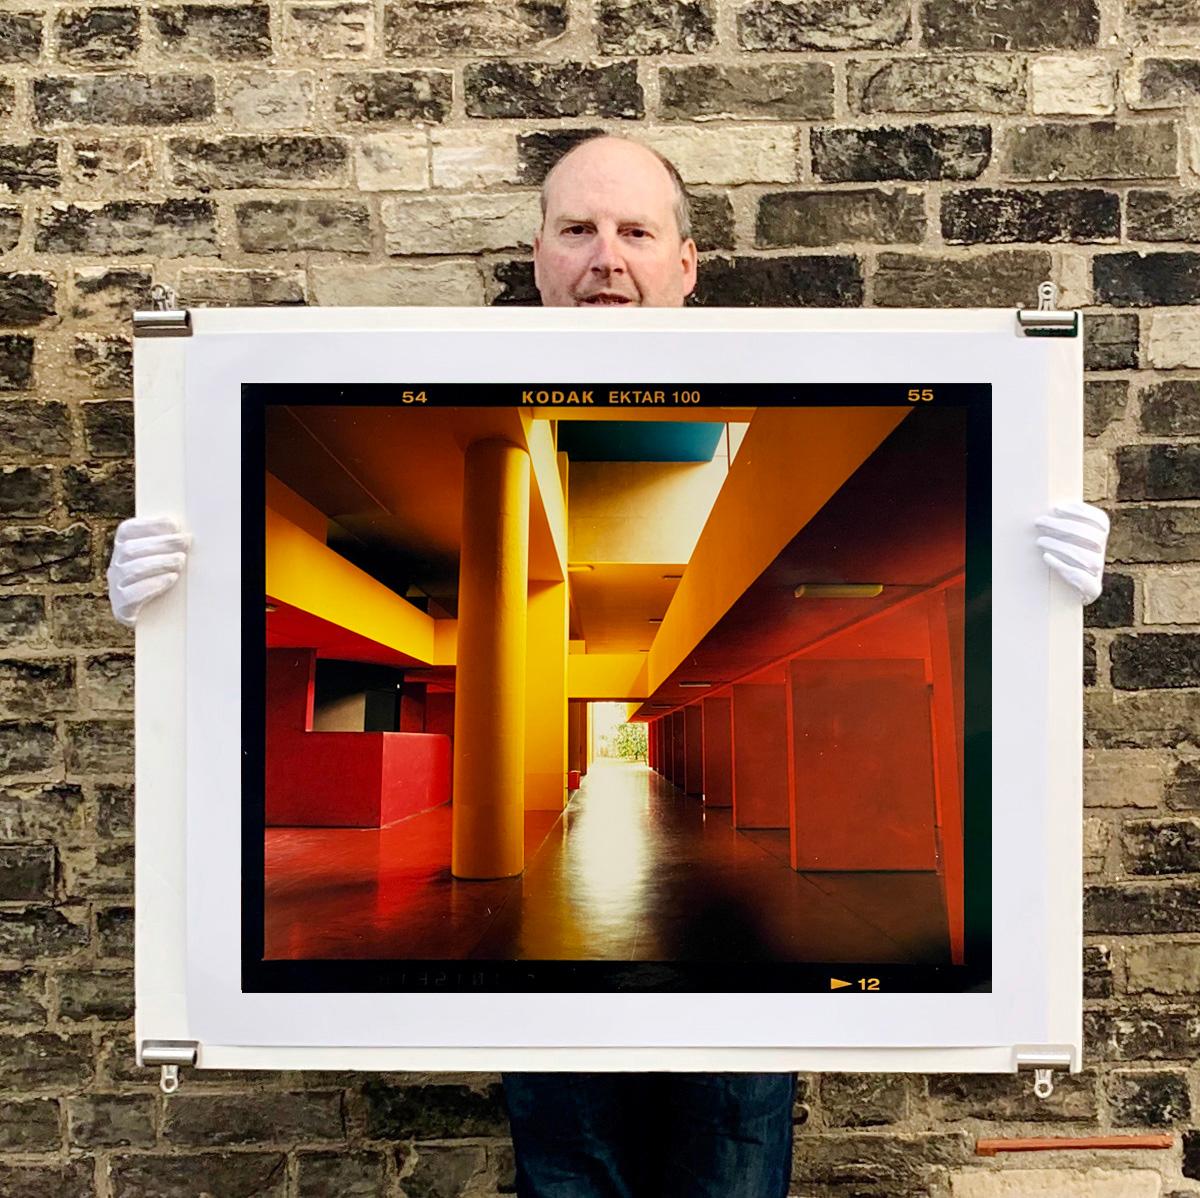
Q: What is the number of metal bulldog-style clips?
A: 4